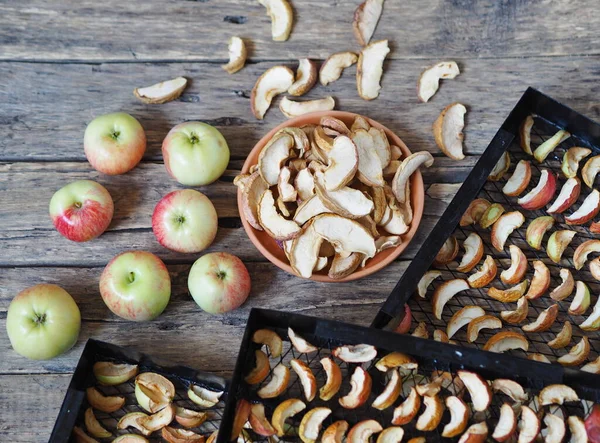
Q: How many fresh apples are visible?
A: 7